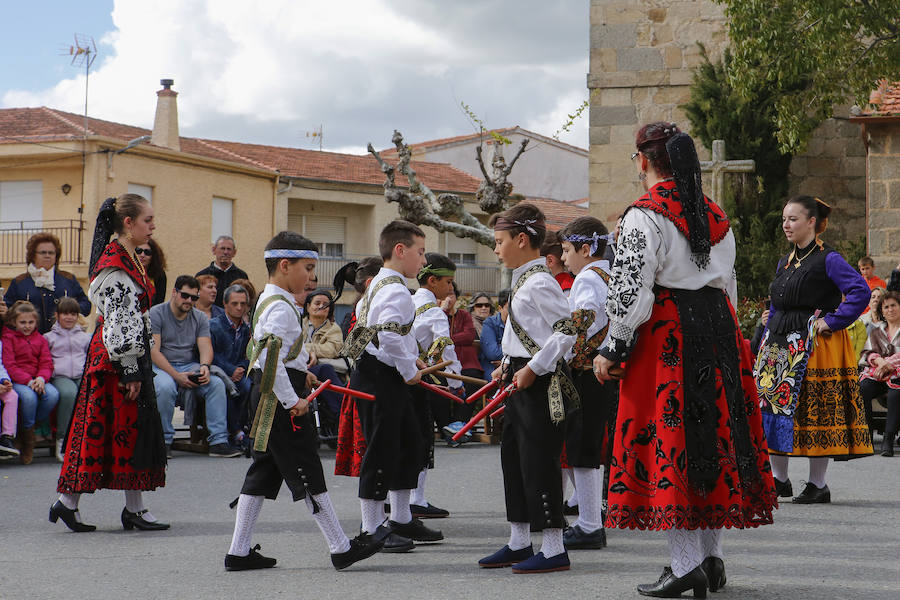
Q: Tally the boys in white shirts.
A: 5